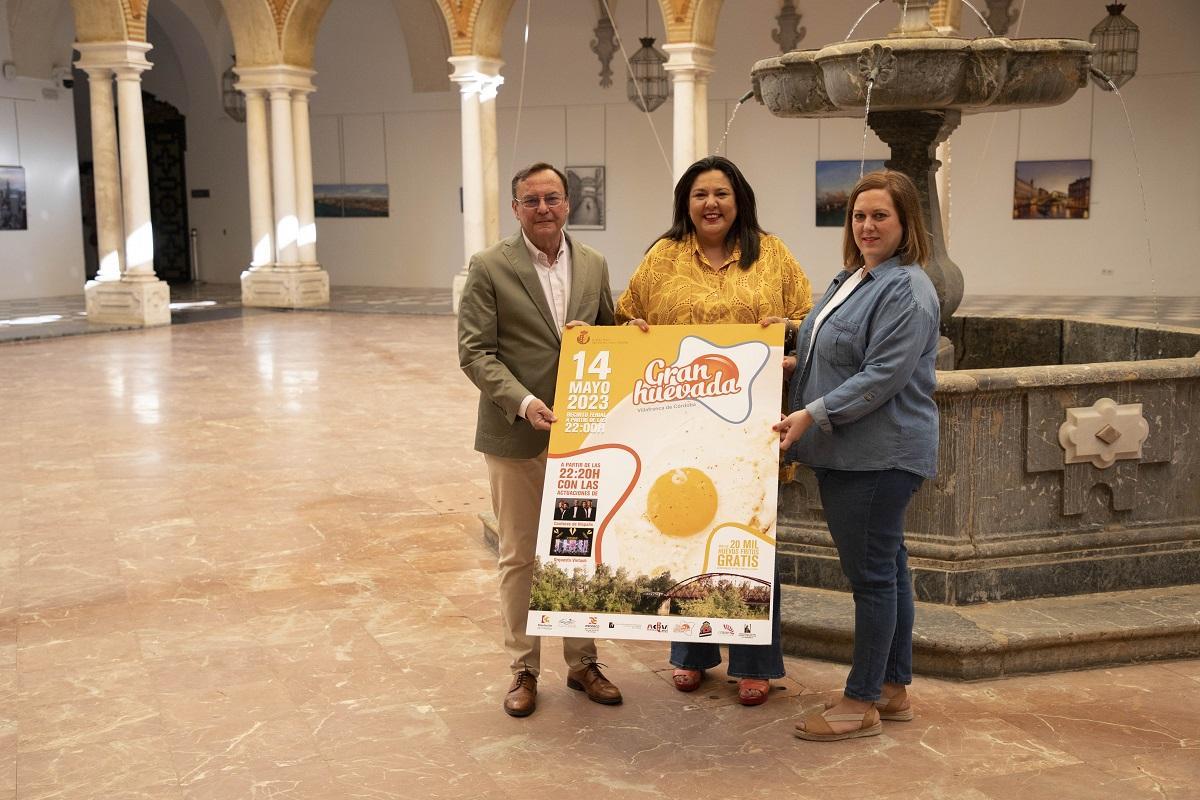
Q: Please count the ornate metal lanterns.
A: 3